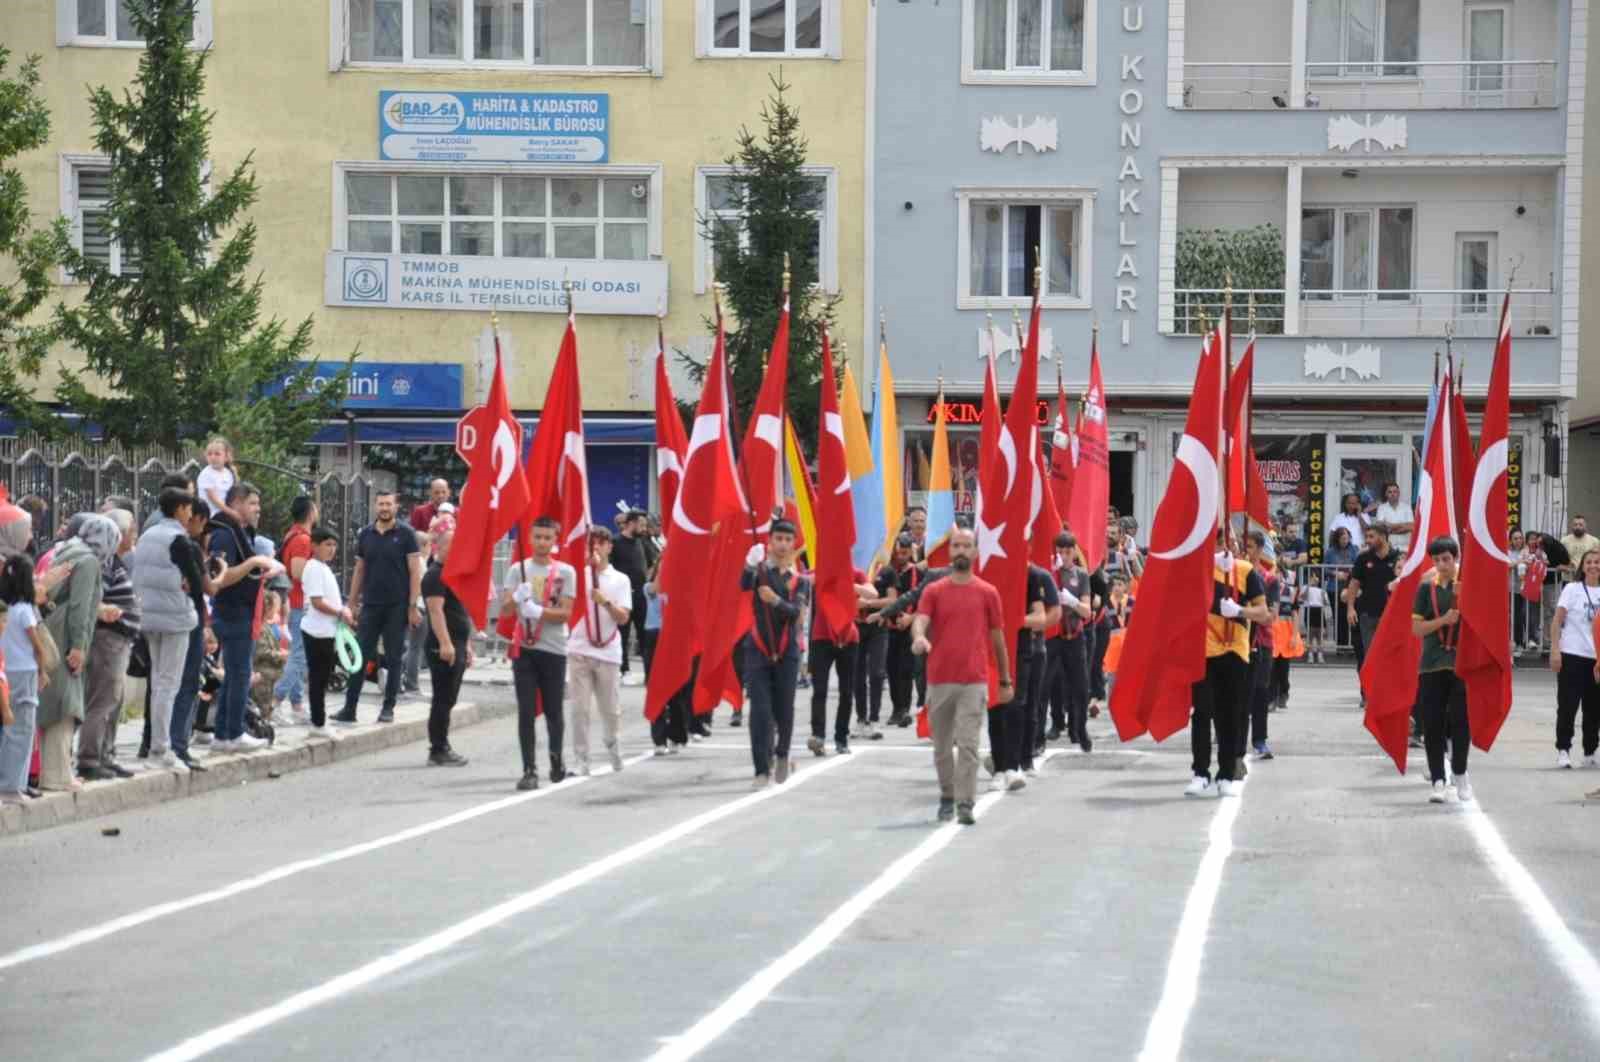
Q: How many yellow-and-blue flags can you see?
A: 3